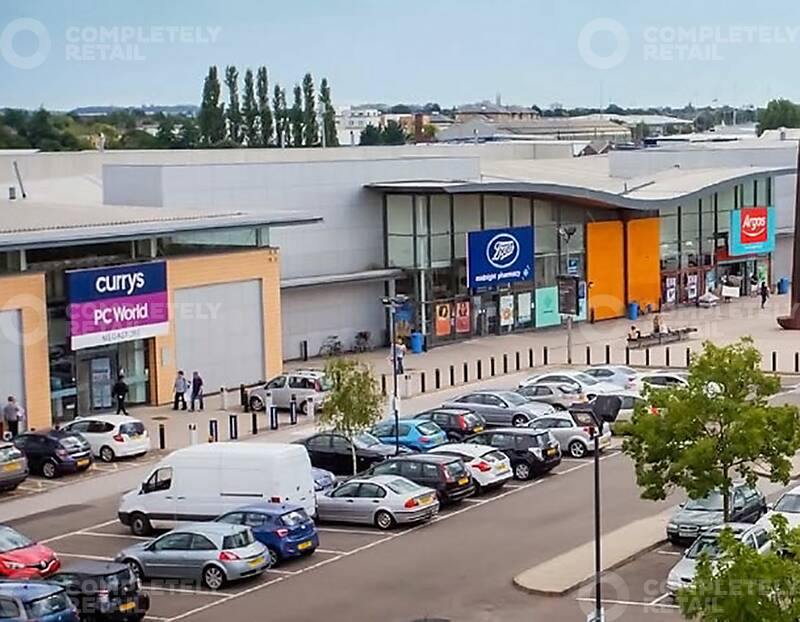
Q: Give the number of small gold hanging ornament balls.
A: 0